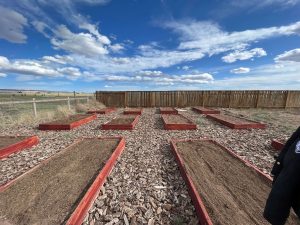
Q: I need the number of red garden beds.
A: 12